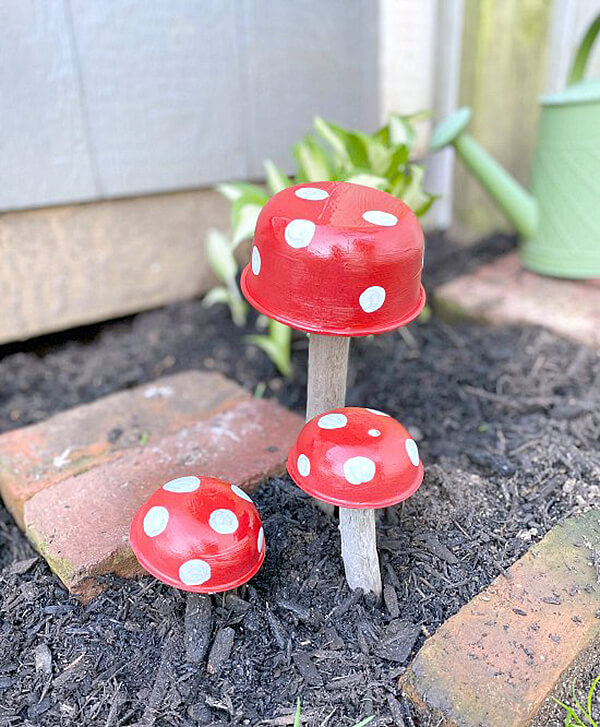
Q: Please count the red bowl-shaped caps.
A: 3